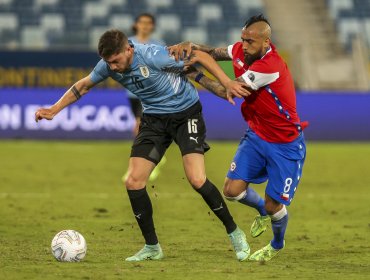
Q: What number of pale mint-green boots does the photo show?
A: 2